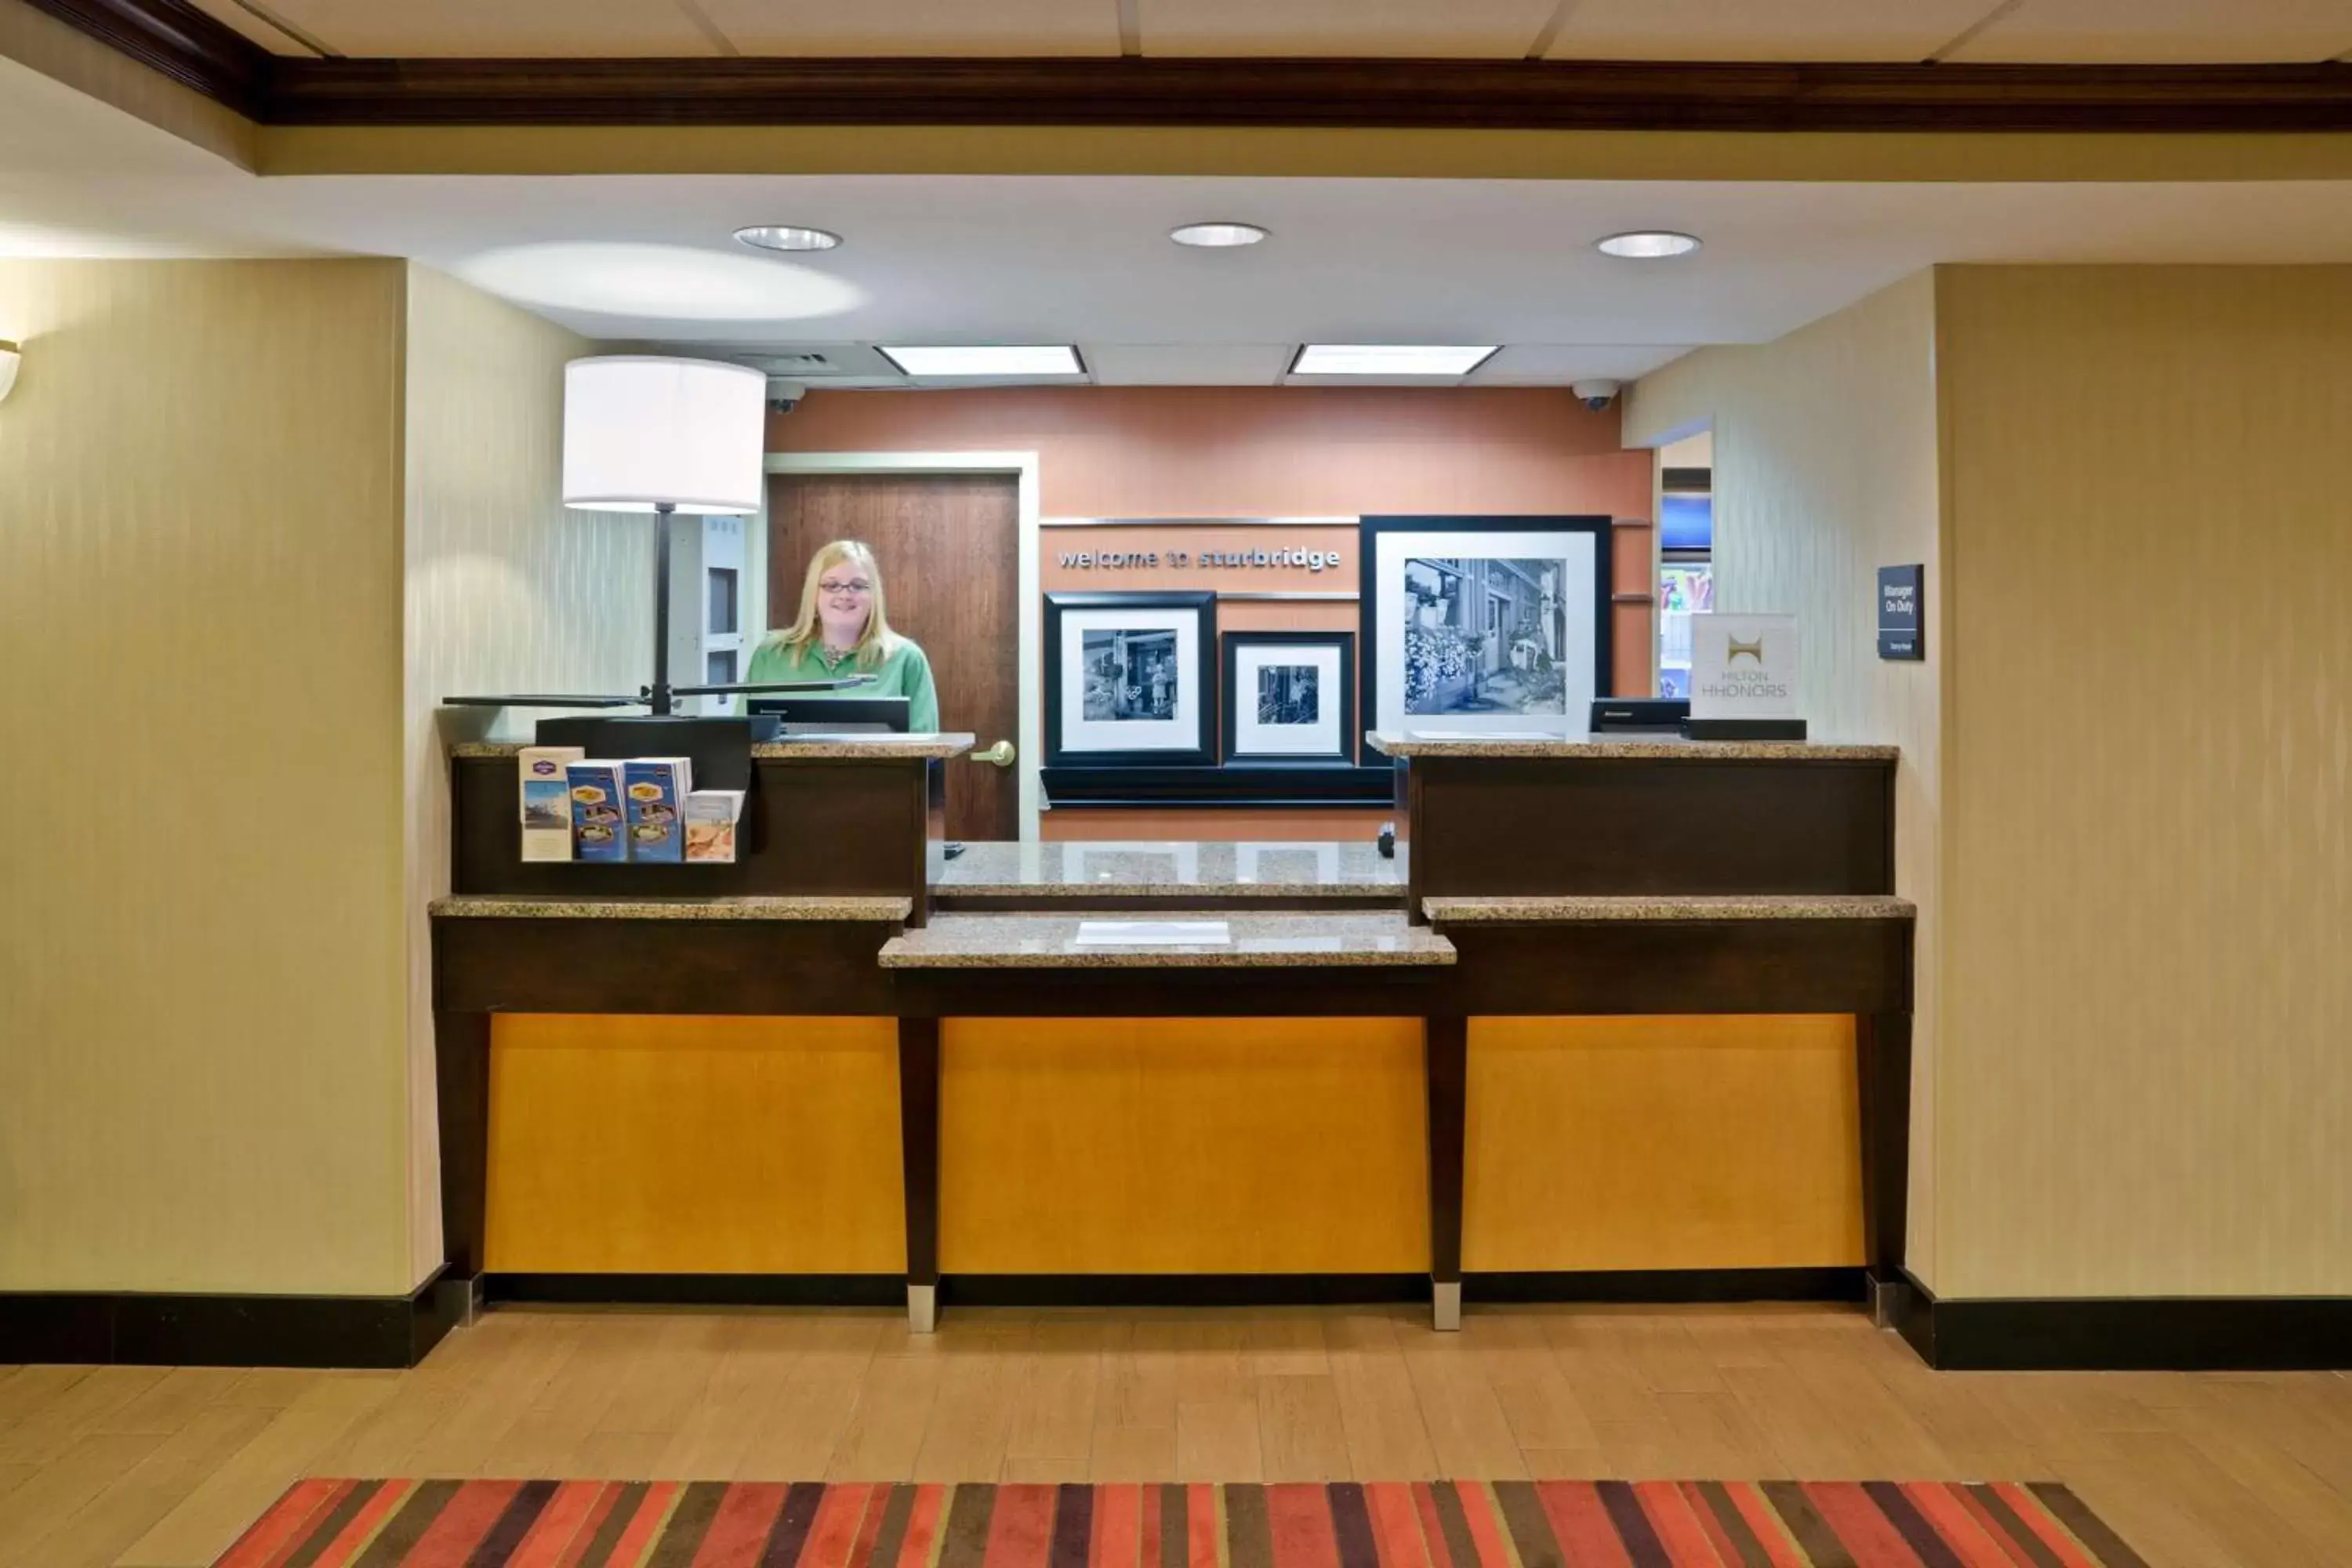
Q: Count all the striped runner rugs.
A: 1